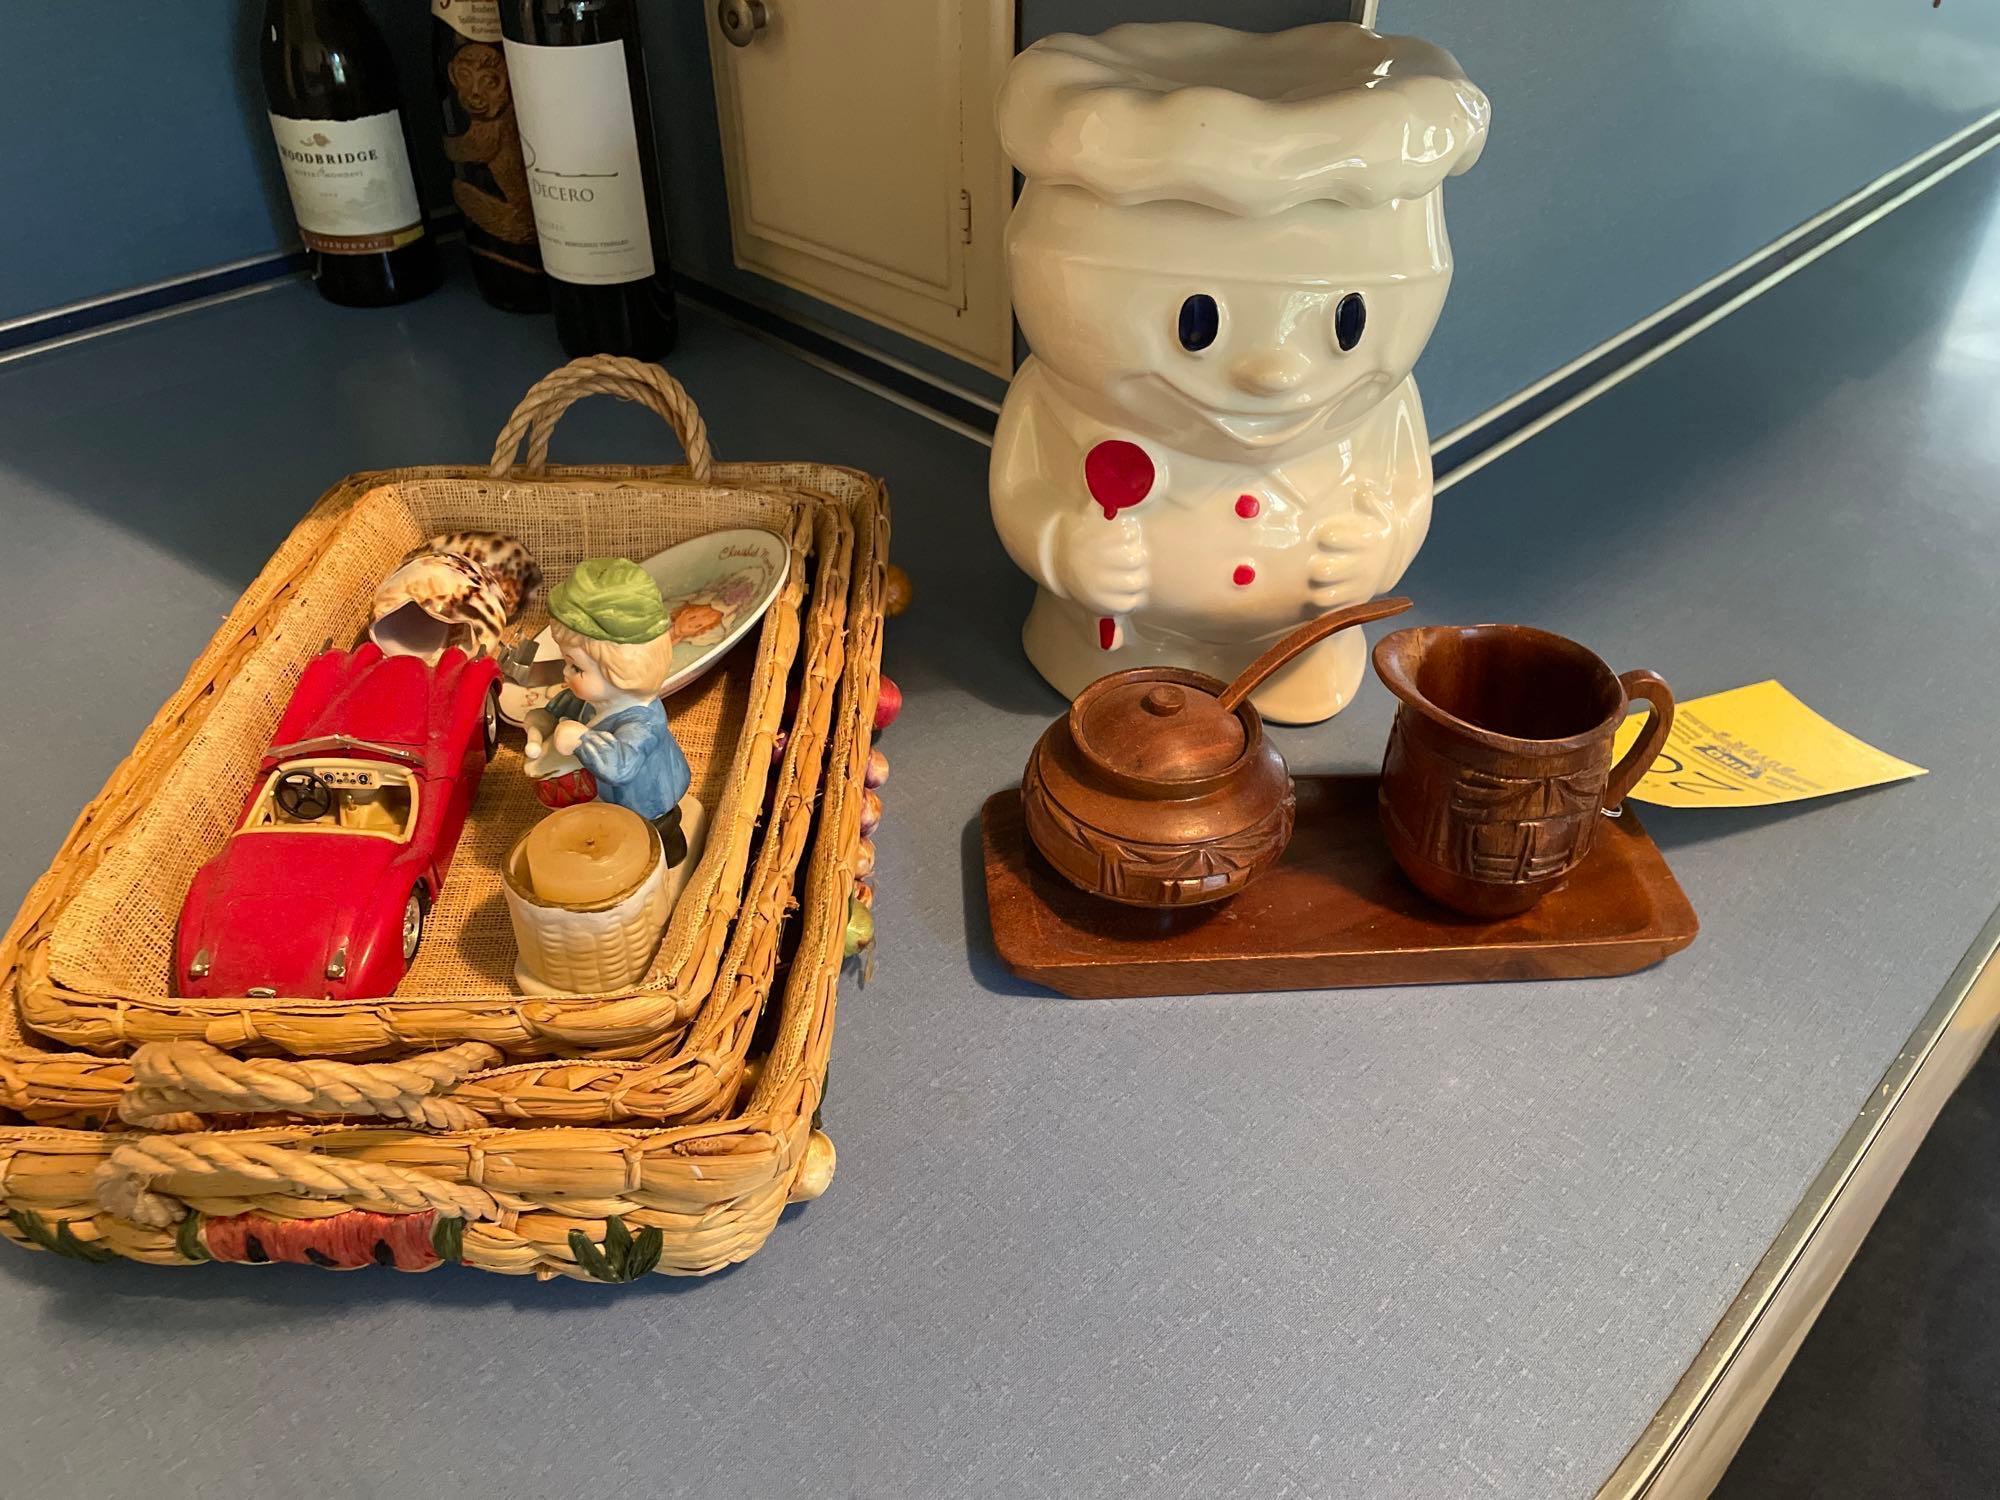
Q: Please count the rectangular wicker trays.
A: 3